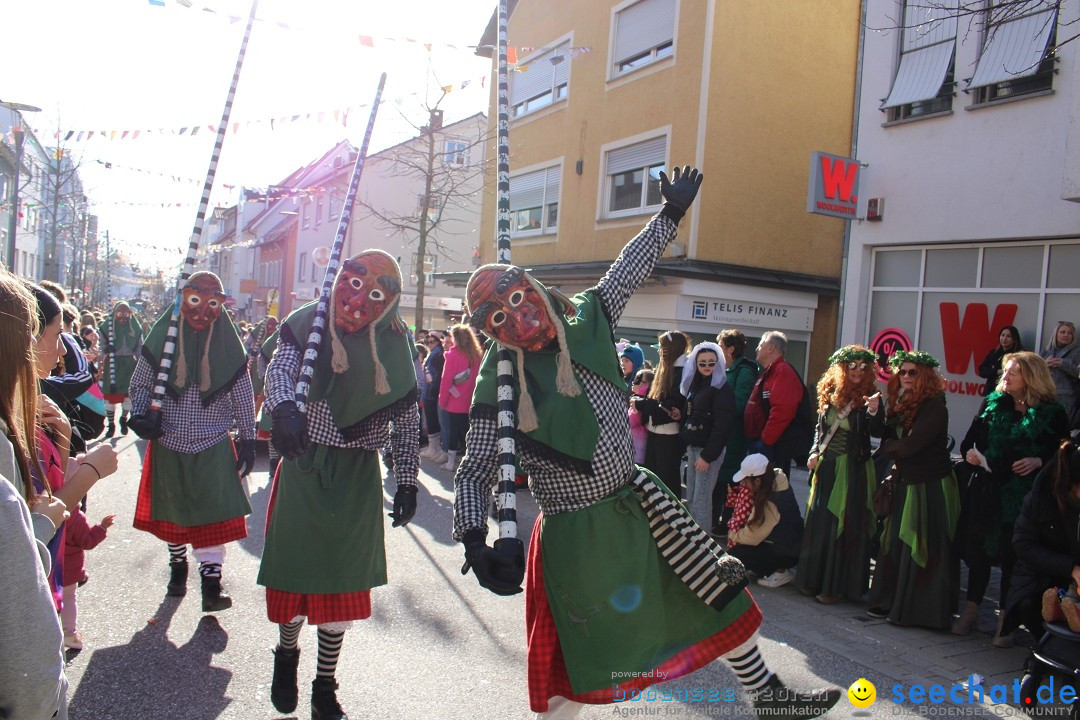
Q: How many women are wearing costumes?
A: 2